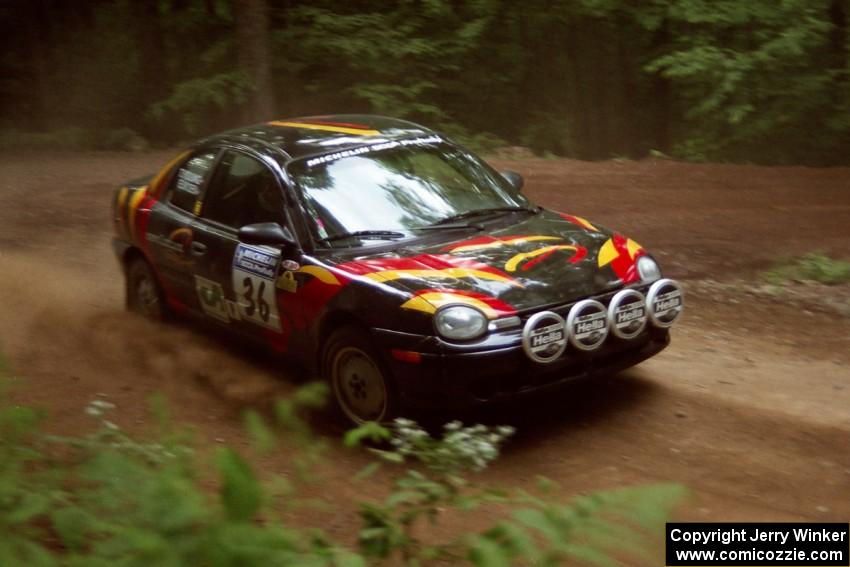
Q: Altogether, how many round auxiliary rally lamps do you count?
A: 4